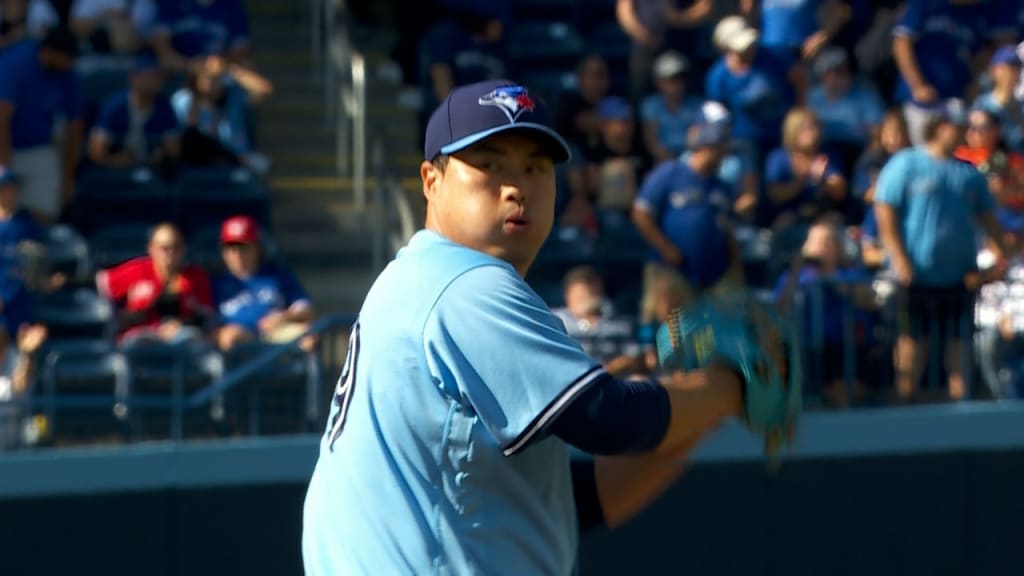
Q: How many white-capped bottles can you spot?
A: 0